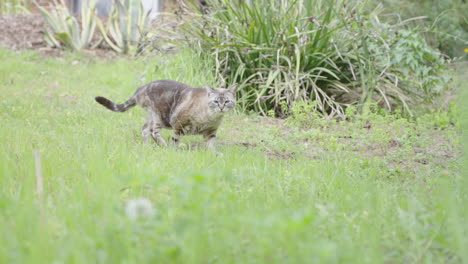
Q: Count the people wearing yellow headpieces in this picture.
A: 0